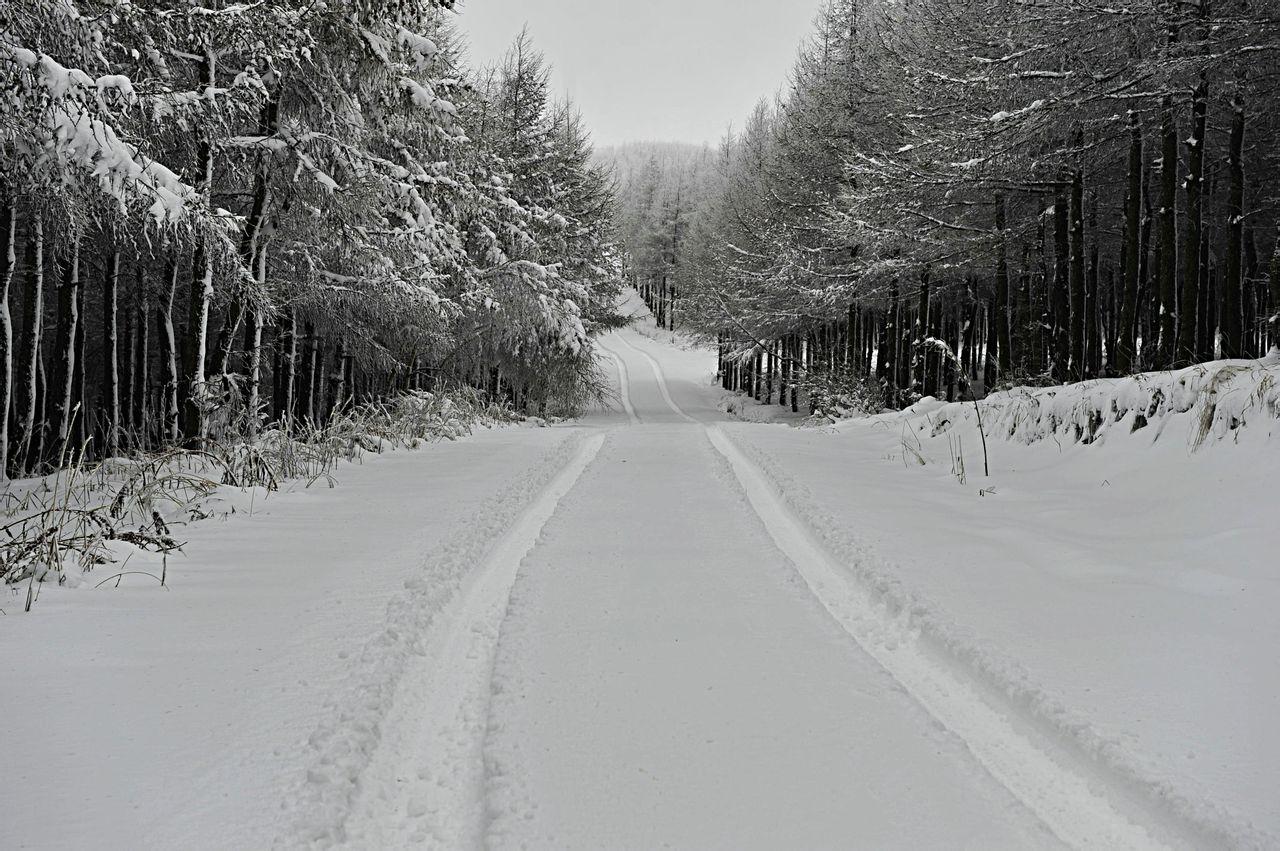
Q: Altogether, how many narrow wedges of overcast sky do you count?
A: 1